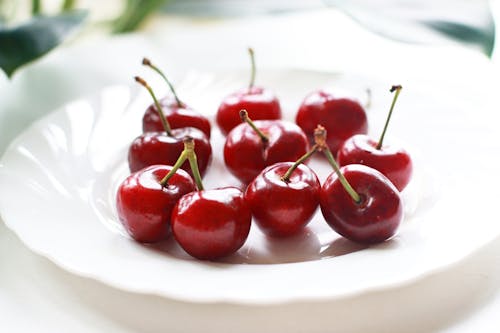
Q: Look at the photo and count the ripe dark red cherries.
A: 10